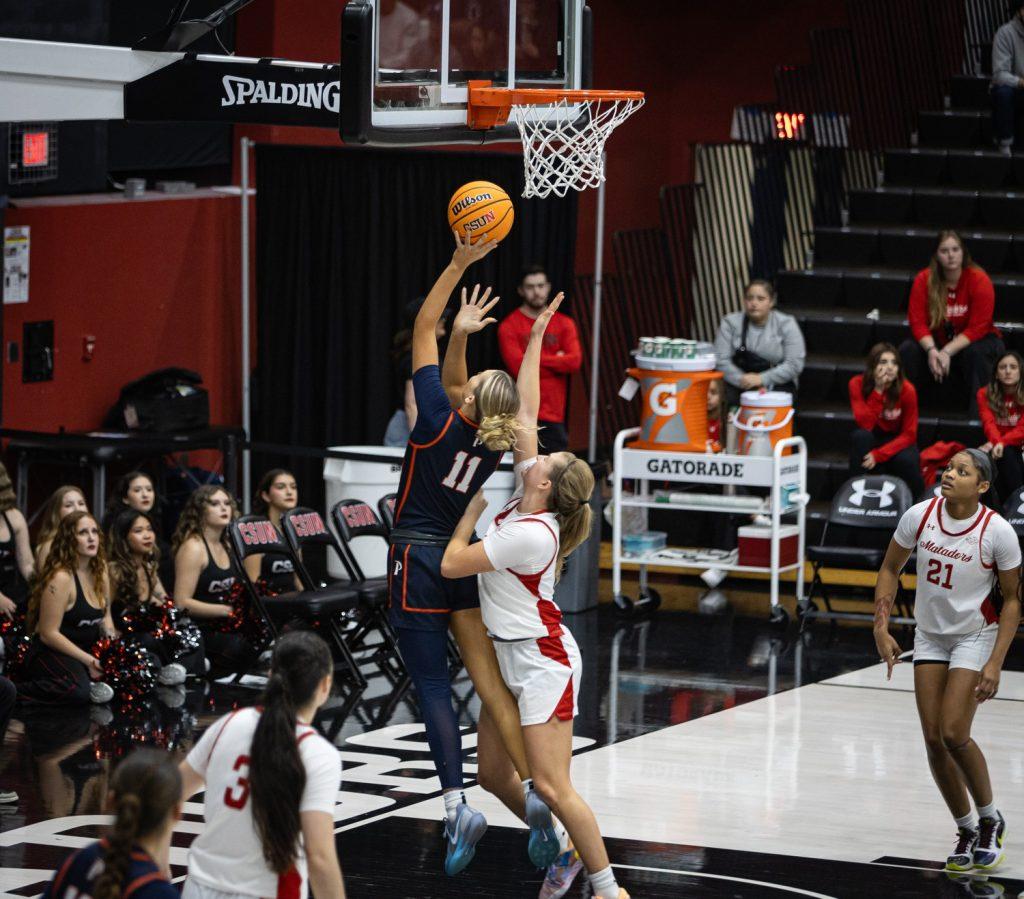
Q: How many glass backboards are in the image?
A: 1